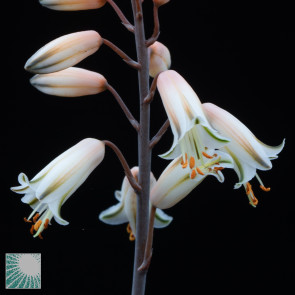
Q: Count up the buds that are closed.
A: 5